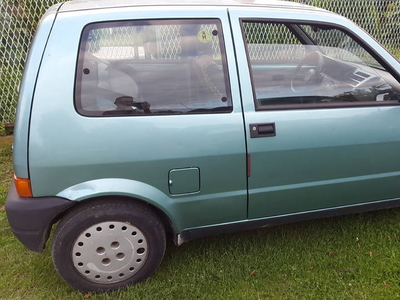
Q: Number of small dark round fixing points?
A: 3